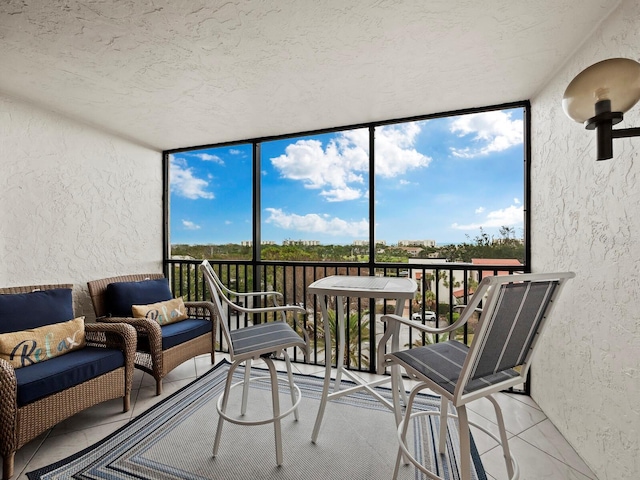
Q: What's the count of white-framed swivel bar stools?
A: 2